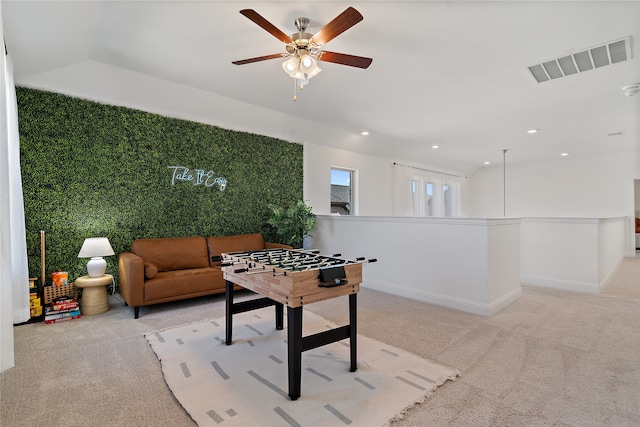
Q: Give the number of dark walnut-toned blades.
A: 4